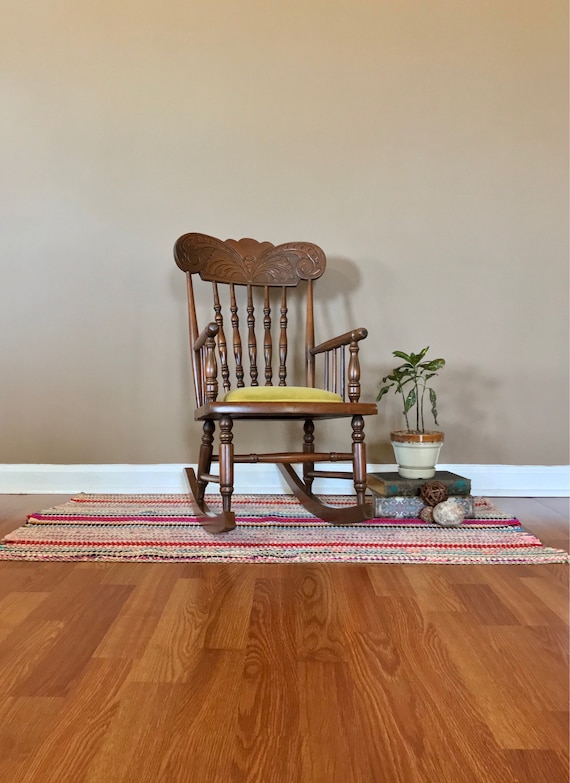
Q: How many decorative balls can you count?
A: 3